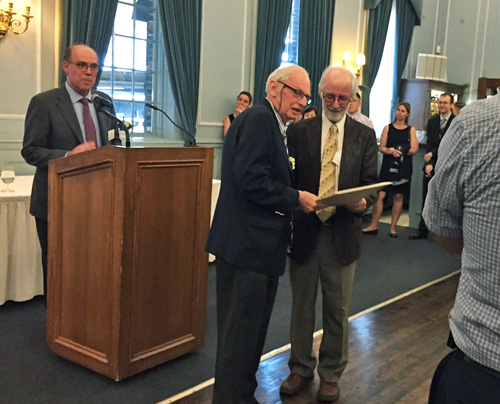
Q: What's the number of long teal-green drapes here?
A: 6